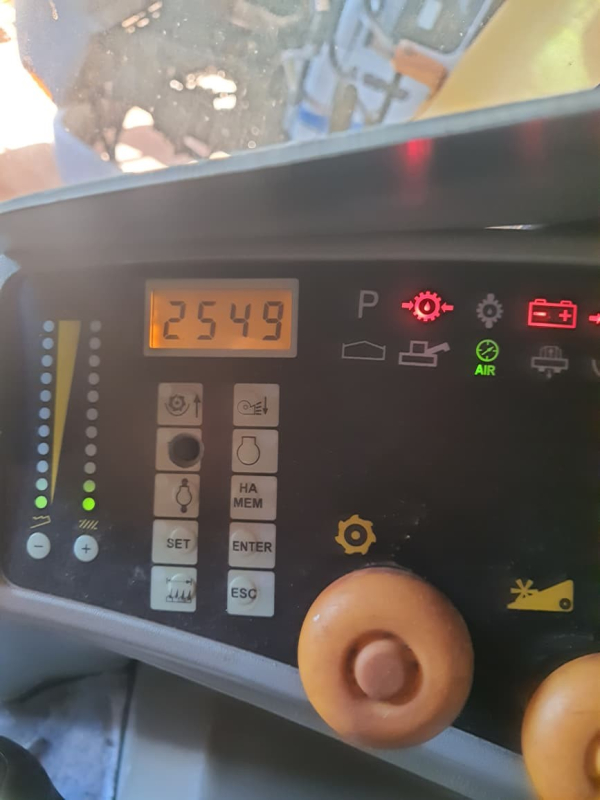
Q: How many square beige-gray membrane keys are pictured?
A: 10